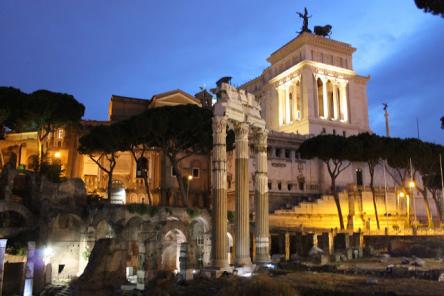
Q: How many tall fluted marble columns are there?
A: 3